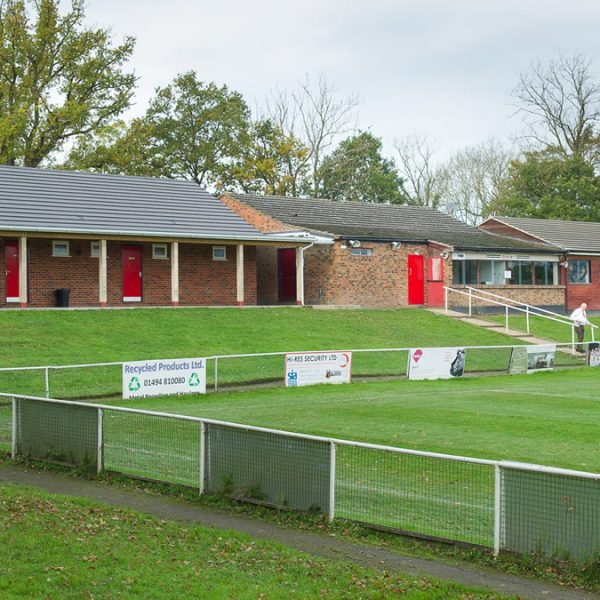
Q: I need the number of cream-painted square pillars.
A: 5